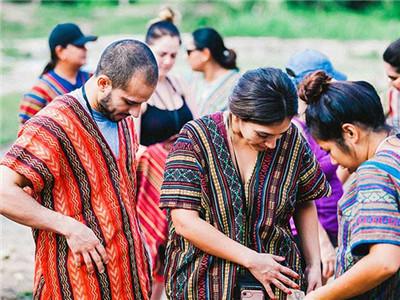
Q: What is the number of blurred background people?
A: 5